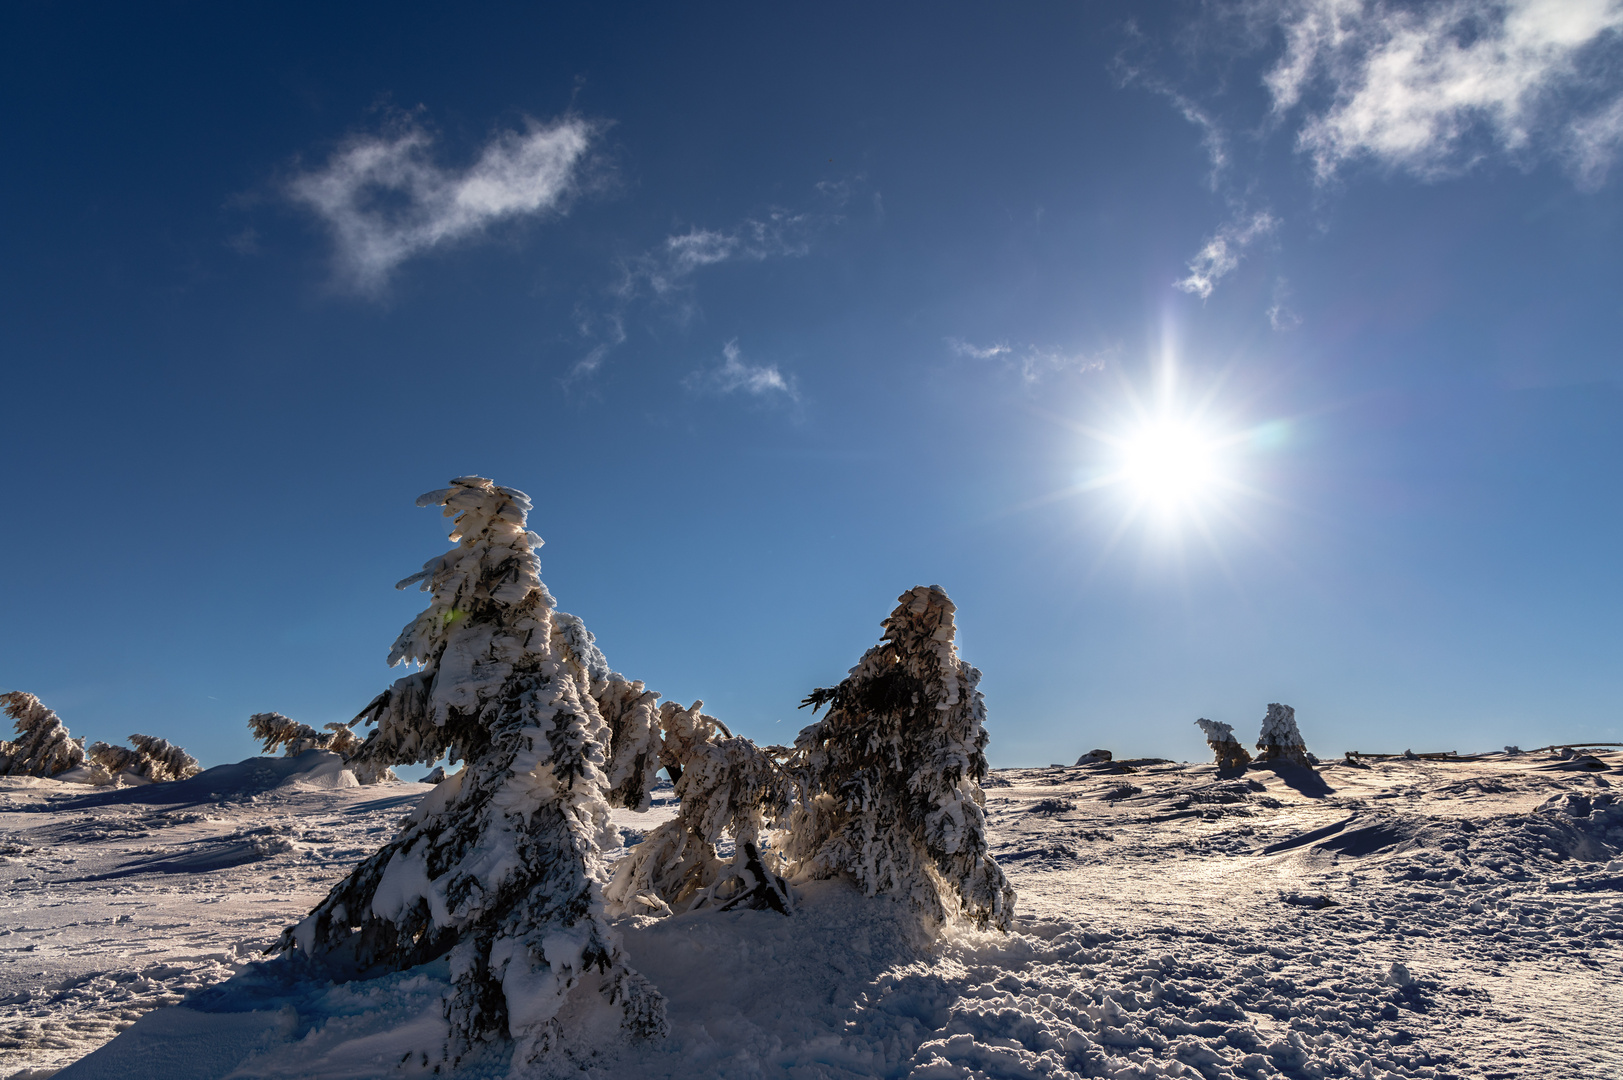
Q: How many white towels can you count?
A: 0